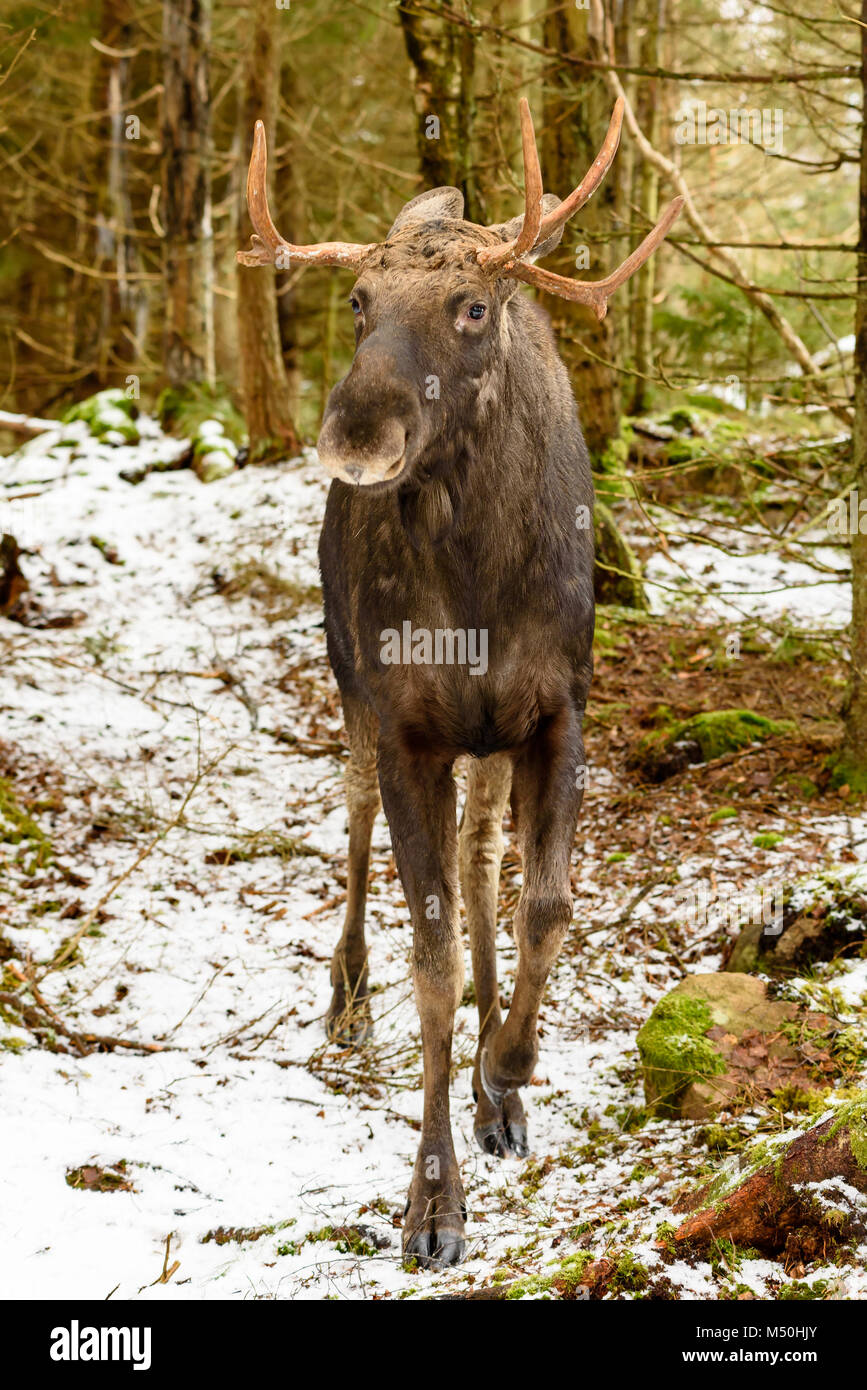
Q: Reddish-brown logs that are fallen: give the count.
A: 1